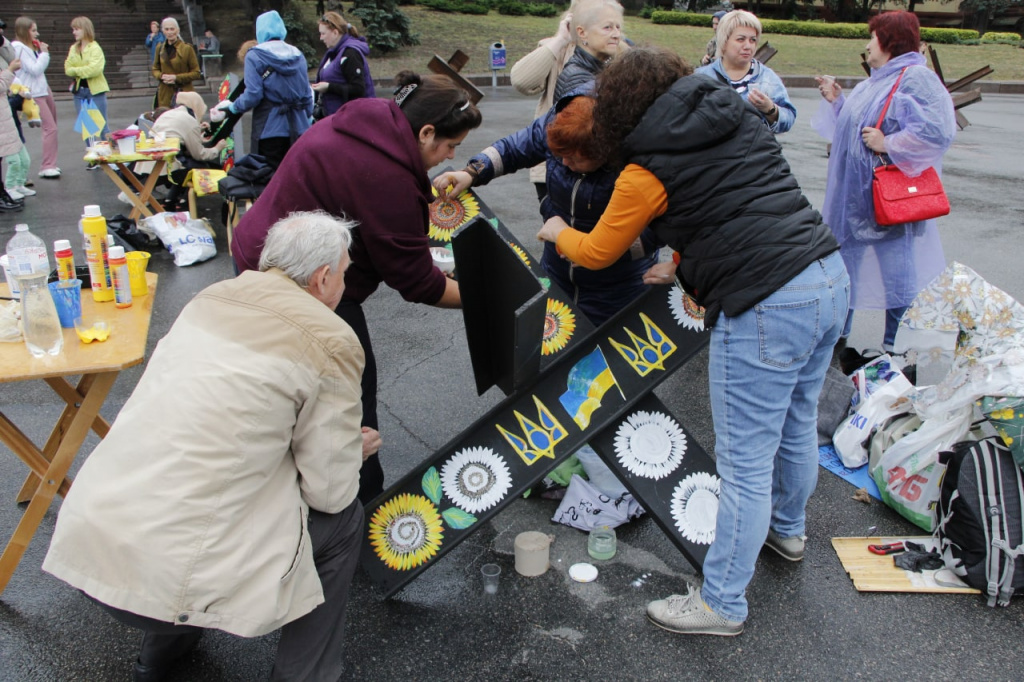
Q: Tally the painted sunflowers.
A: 8